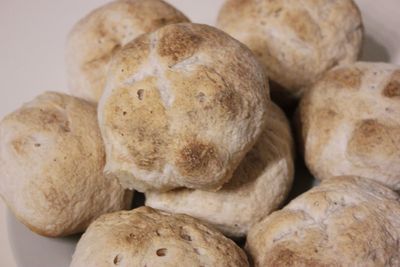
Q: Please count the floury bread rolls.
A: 8